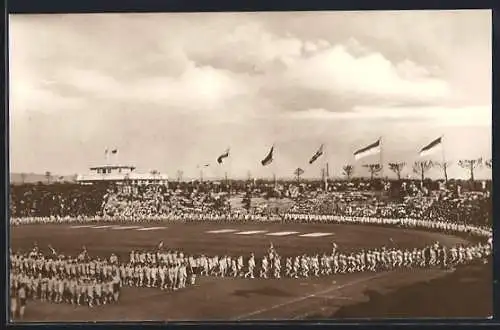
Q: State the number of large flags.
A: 5